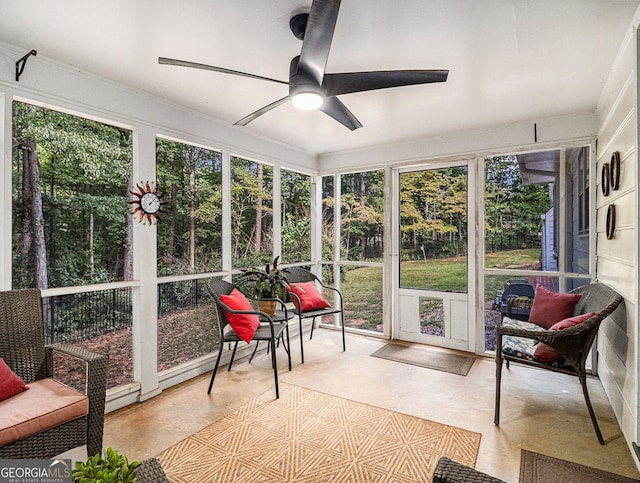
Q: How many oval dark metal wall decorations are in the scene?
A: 3